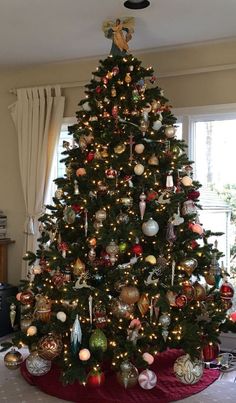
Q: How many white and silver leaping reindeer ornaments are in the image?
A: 3